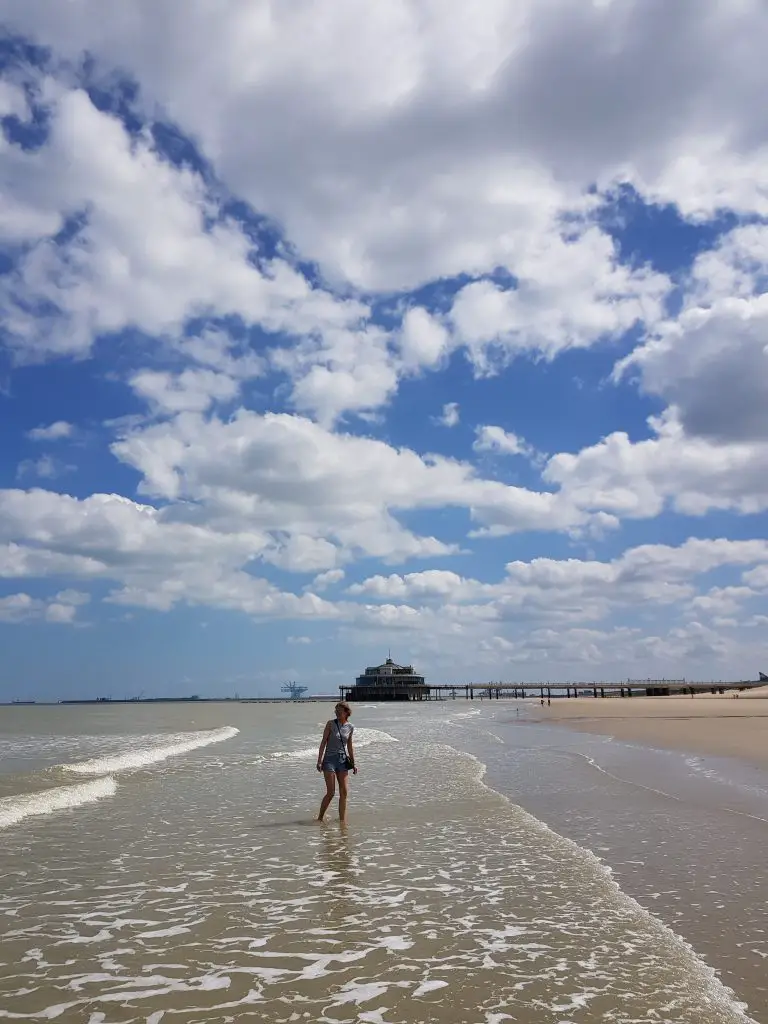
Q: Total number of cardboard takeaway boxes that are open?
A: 0